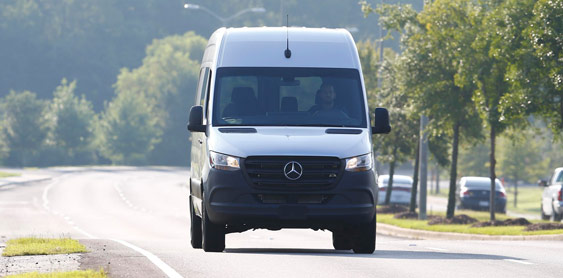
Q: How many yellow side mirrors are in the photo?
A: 0